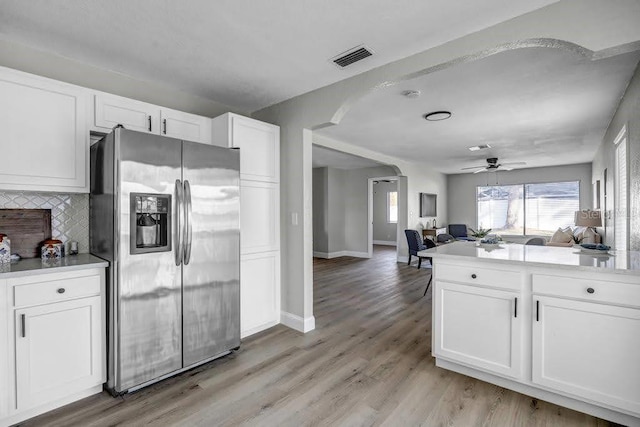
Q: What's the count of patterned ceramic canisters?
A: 2